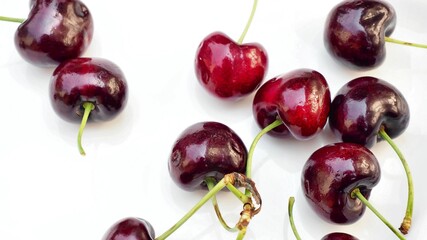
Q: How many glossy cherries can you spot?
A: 10